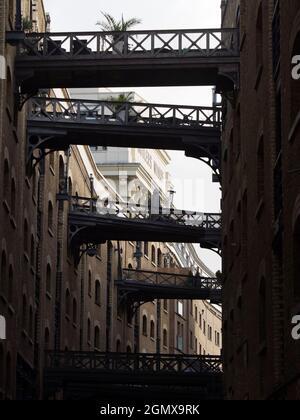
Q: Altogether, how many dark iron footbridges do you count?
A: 5